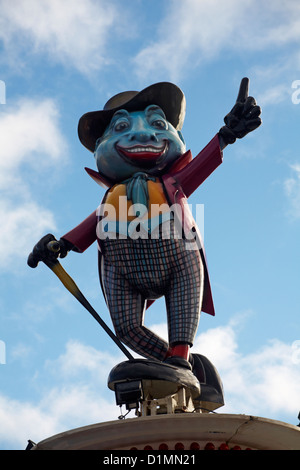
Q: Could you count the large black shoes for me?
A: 2